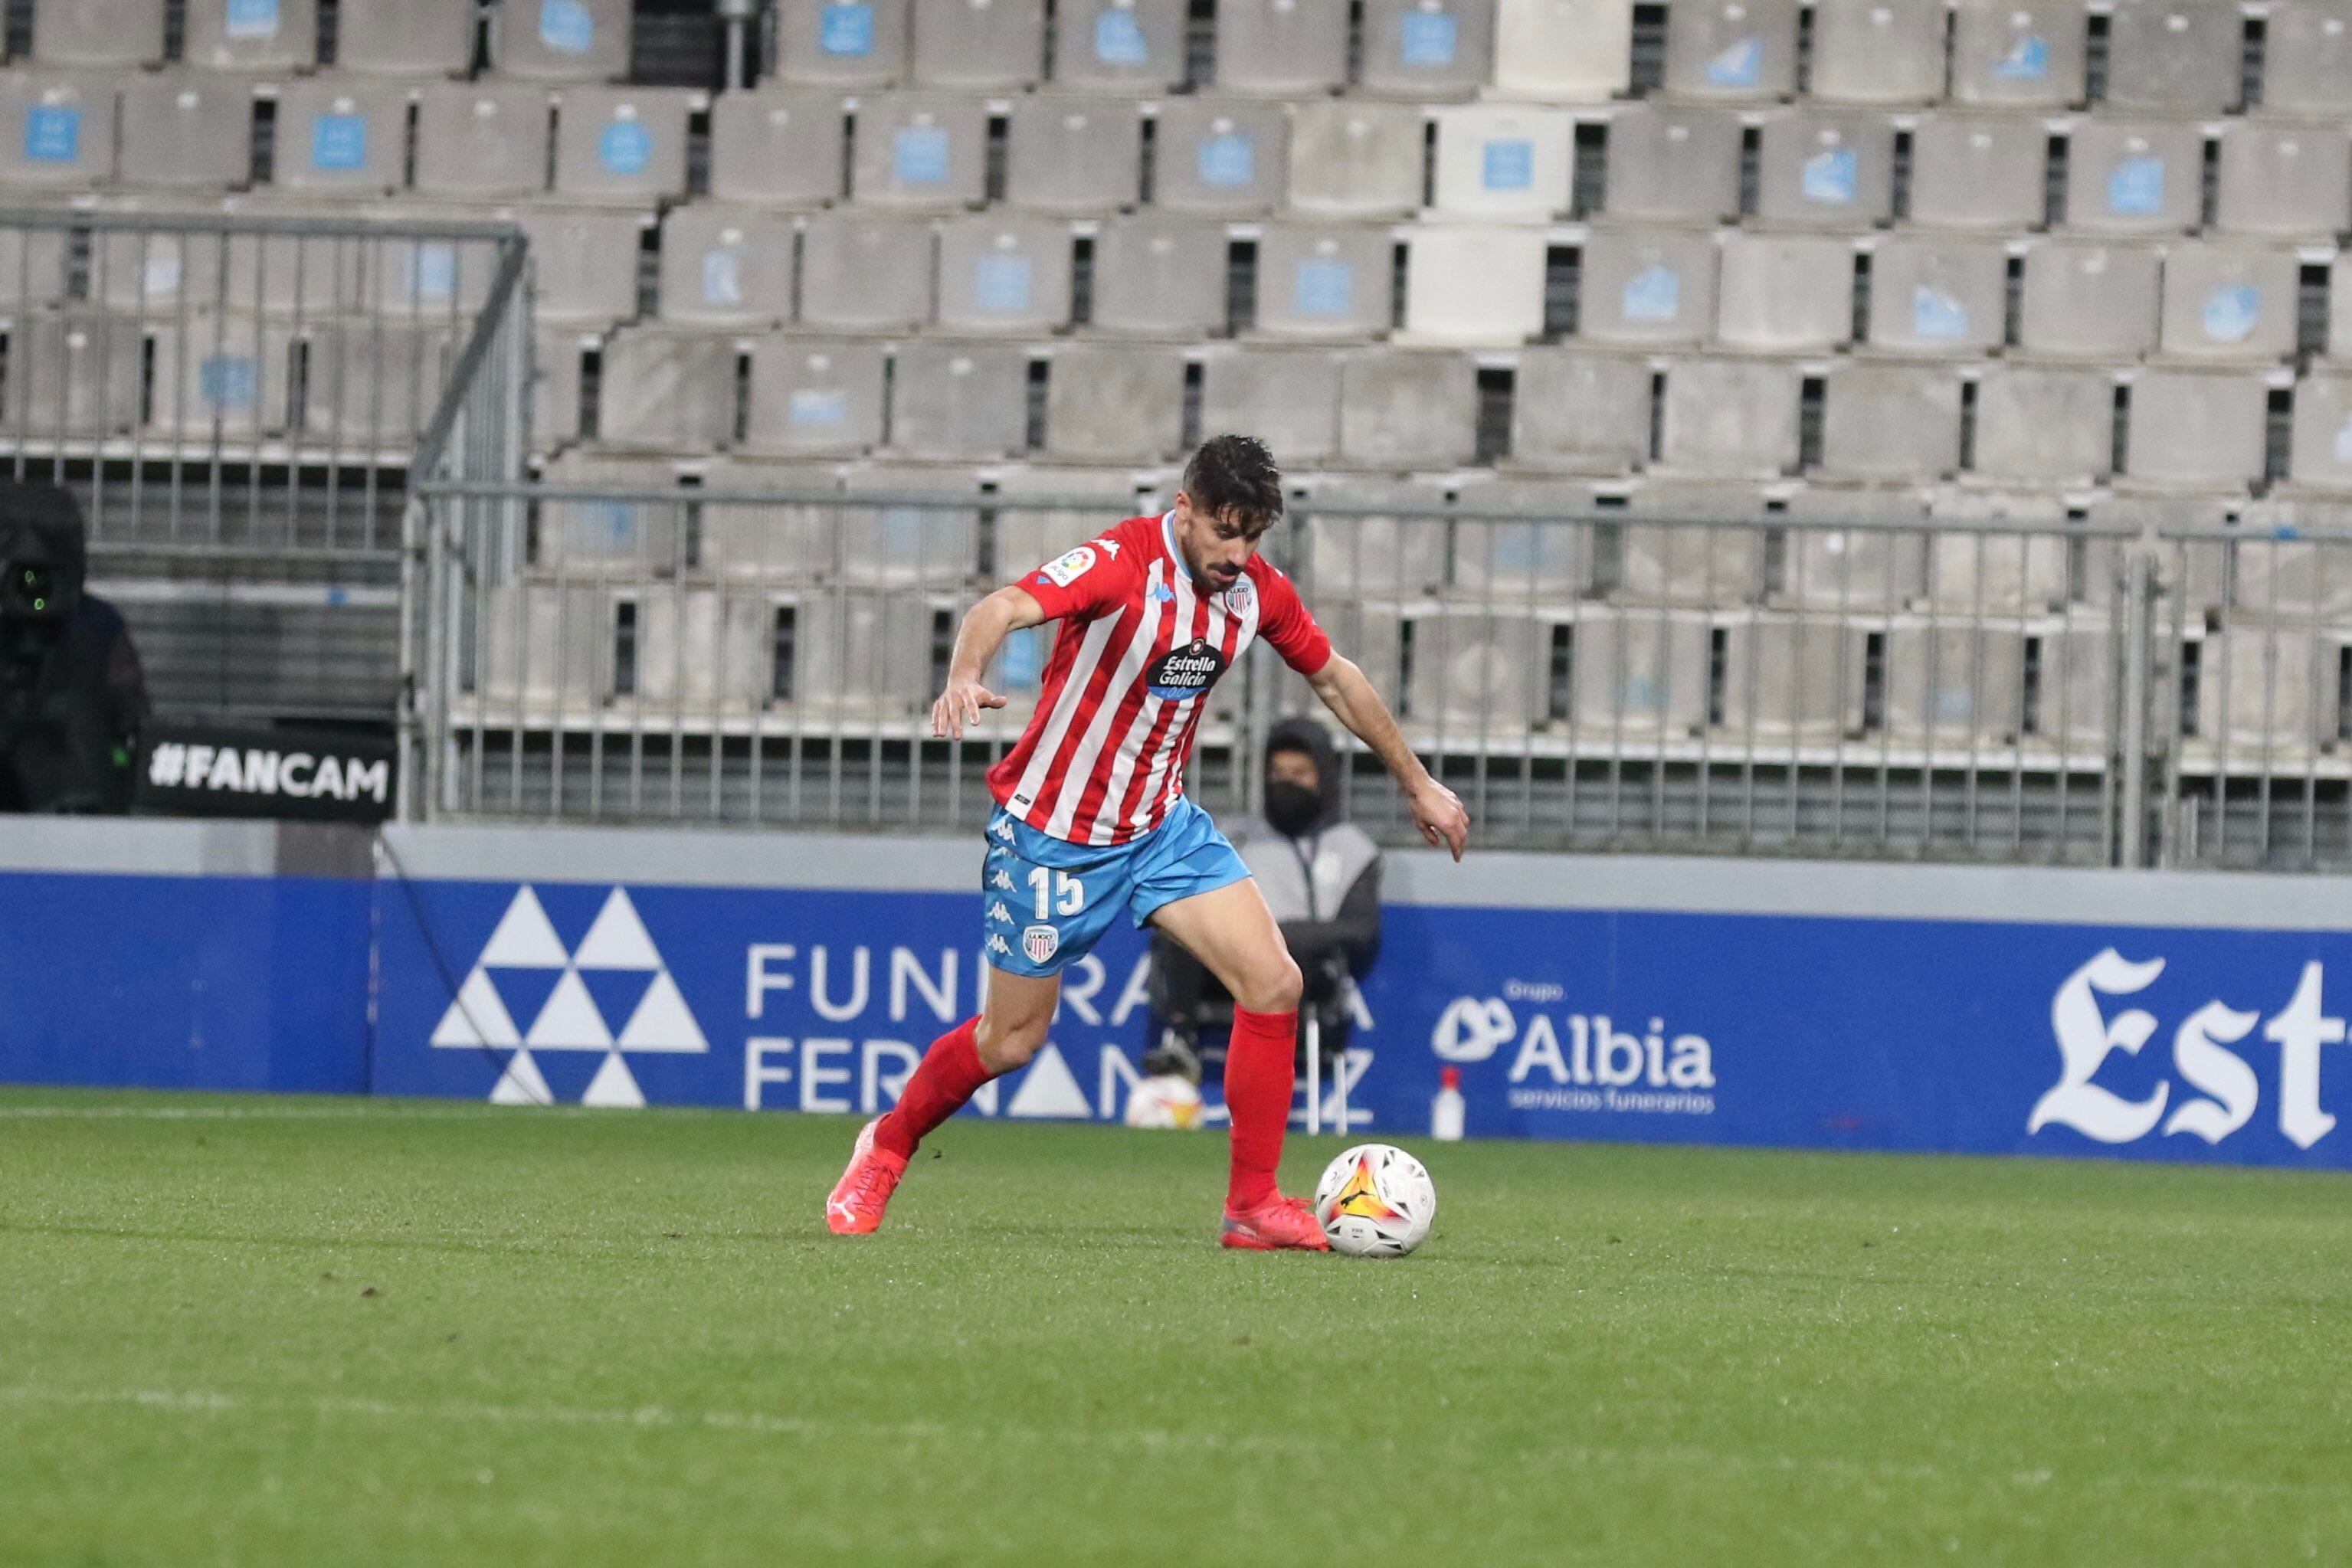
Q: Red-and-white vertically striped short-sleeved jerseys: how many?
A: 1